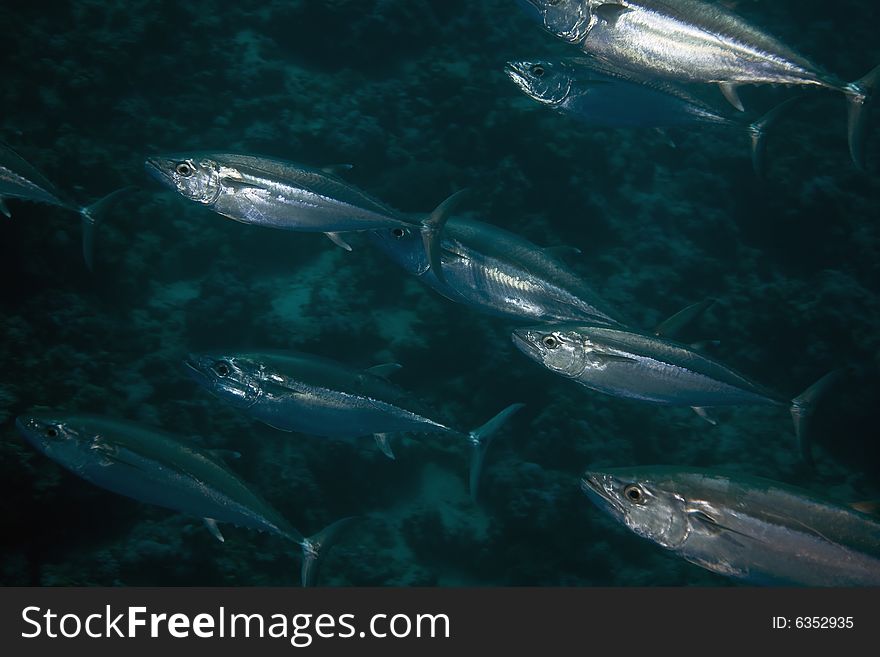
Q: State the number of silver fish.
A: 9